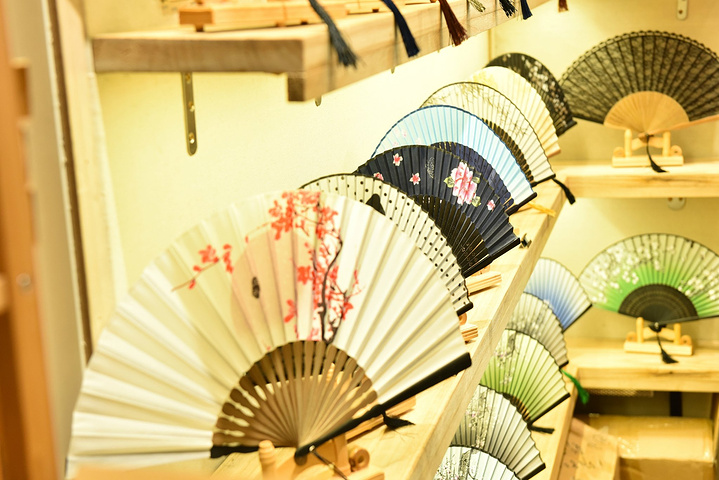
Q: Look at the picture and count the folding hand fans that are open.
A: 14